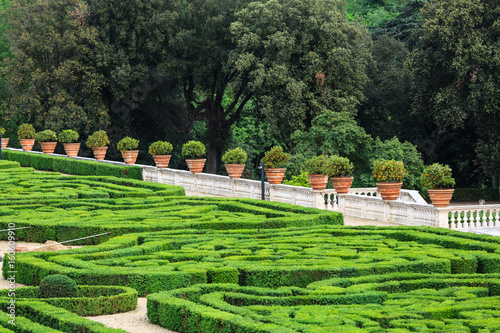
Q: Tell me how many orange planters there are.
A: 14